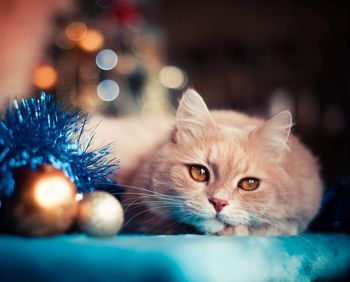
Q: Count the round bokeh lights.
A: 6